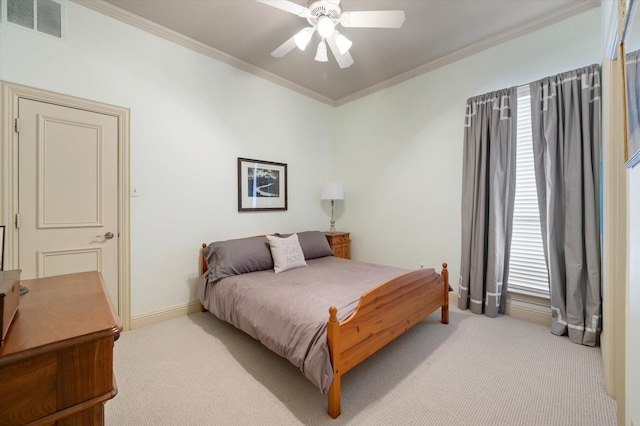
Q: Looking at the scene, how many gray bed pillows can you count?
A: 2